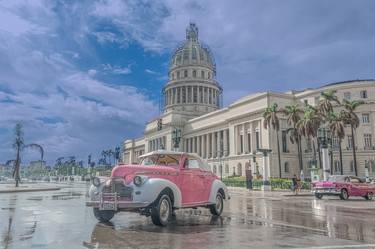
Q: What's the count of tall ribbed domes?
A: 1